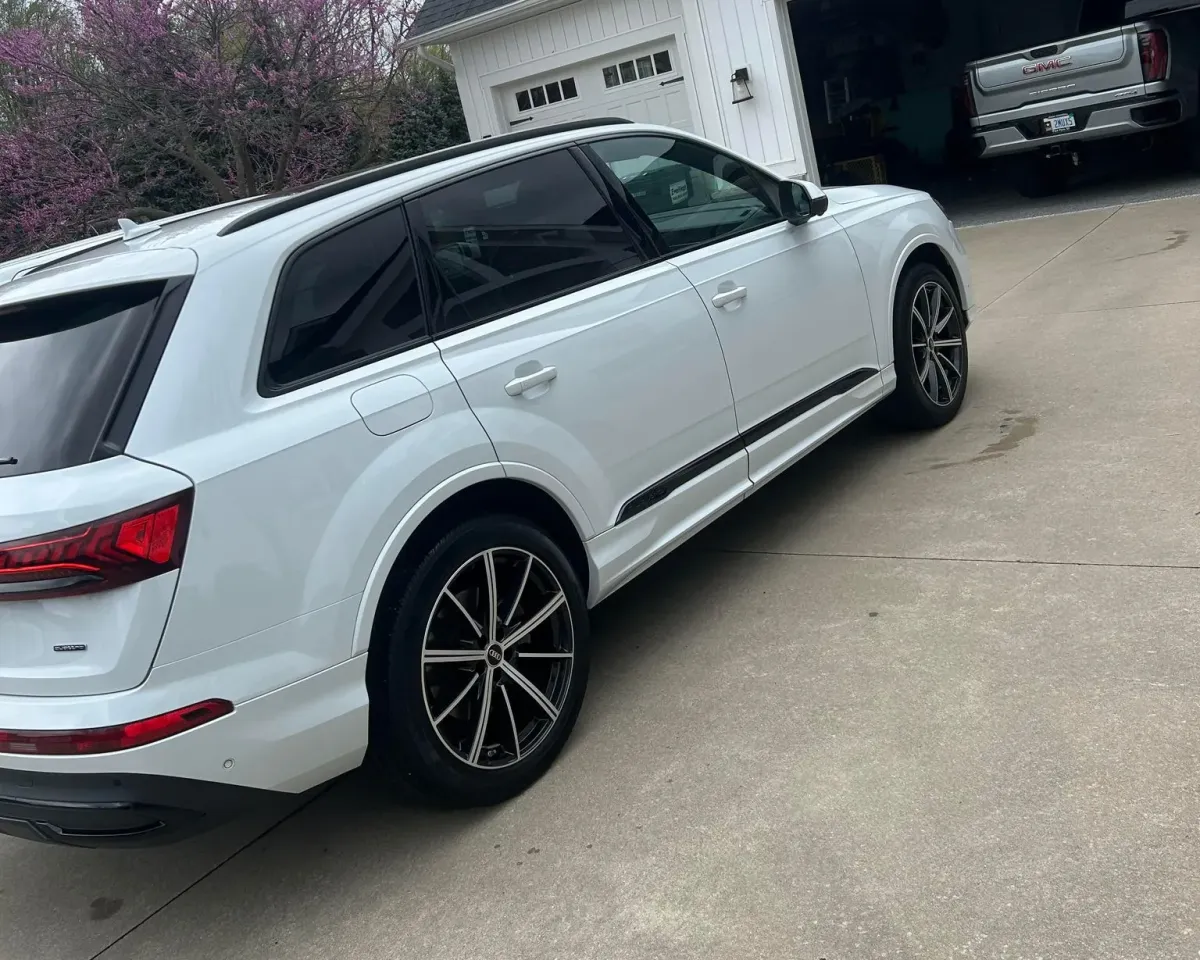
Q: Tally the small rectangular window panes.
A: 8